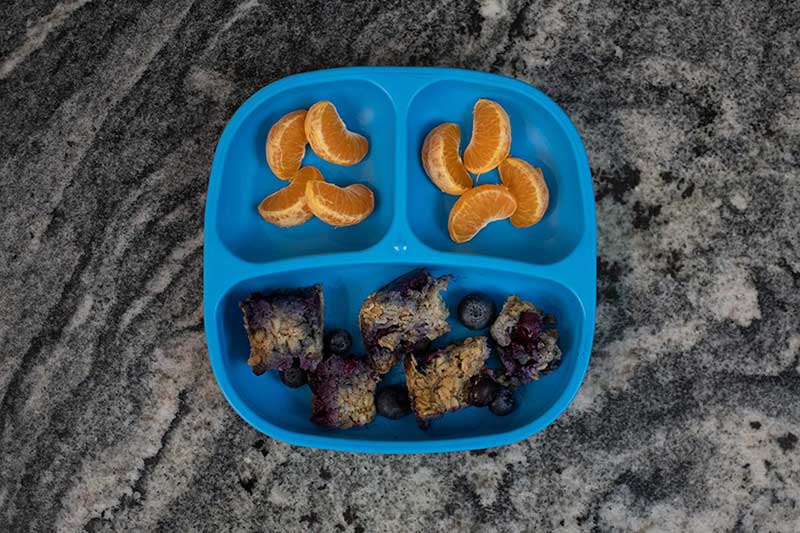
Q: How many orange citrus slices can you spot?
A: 8